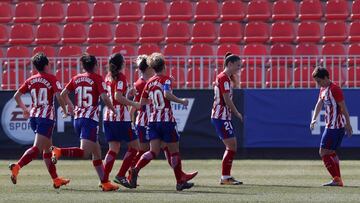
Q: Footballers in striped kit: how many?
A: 7